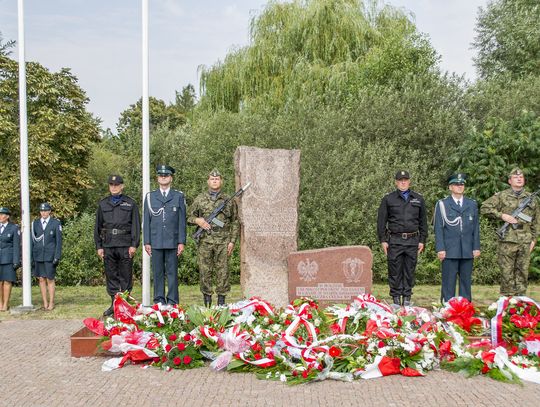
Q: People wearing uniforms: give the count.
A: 8